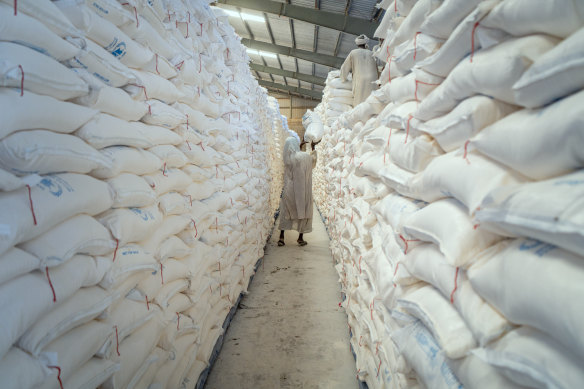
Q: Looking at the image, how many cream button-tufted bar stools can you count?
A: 0